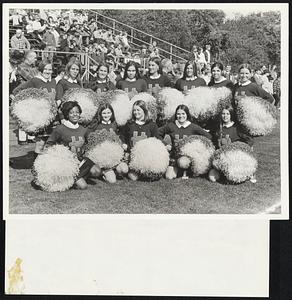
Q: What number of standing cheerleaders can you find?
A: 8